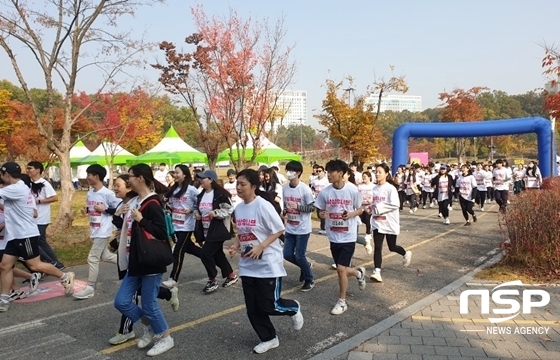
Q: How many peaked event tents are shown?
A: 4